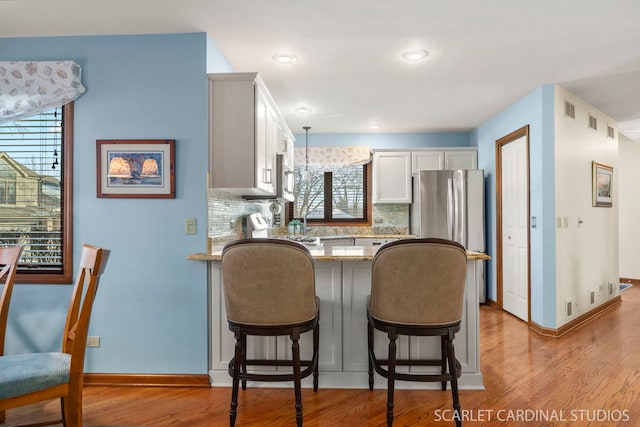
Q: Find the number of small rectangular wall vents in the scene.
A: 6